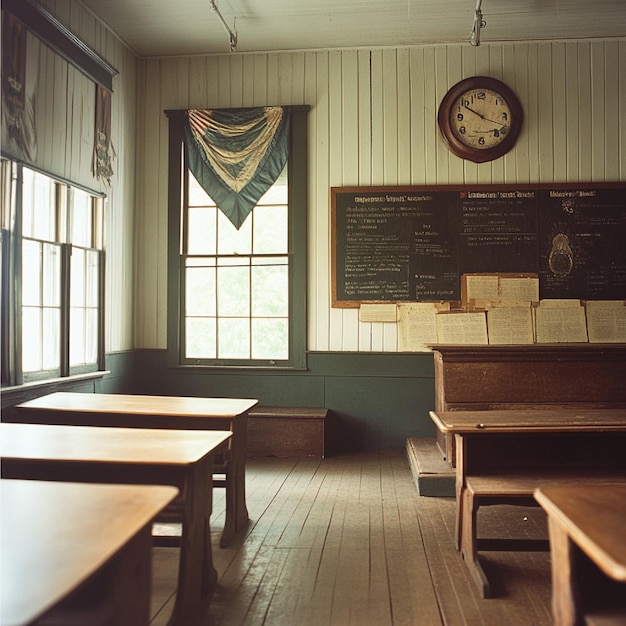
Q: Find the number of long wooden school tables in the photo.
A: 5